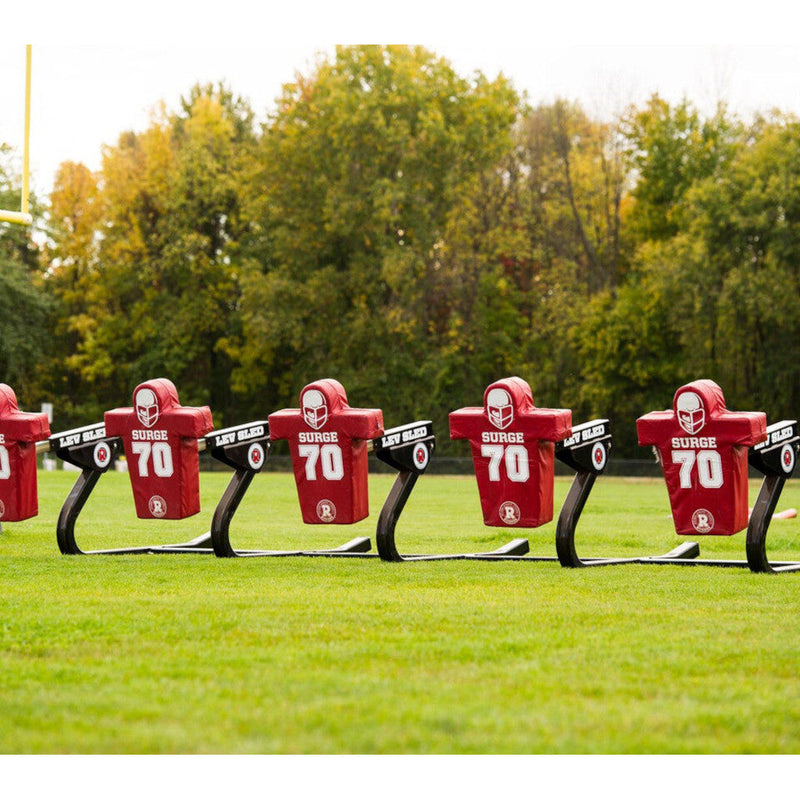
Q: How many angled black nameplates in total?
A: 5